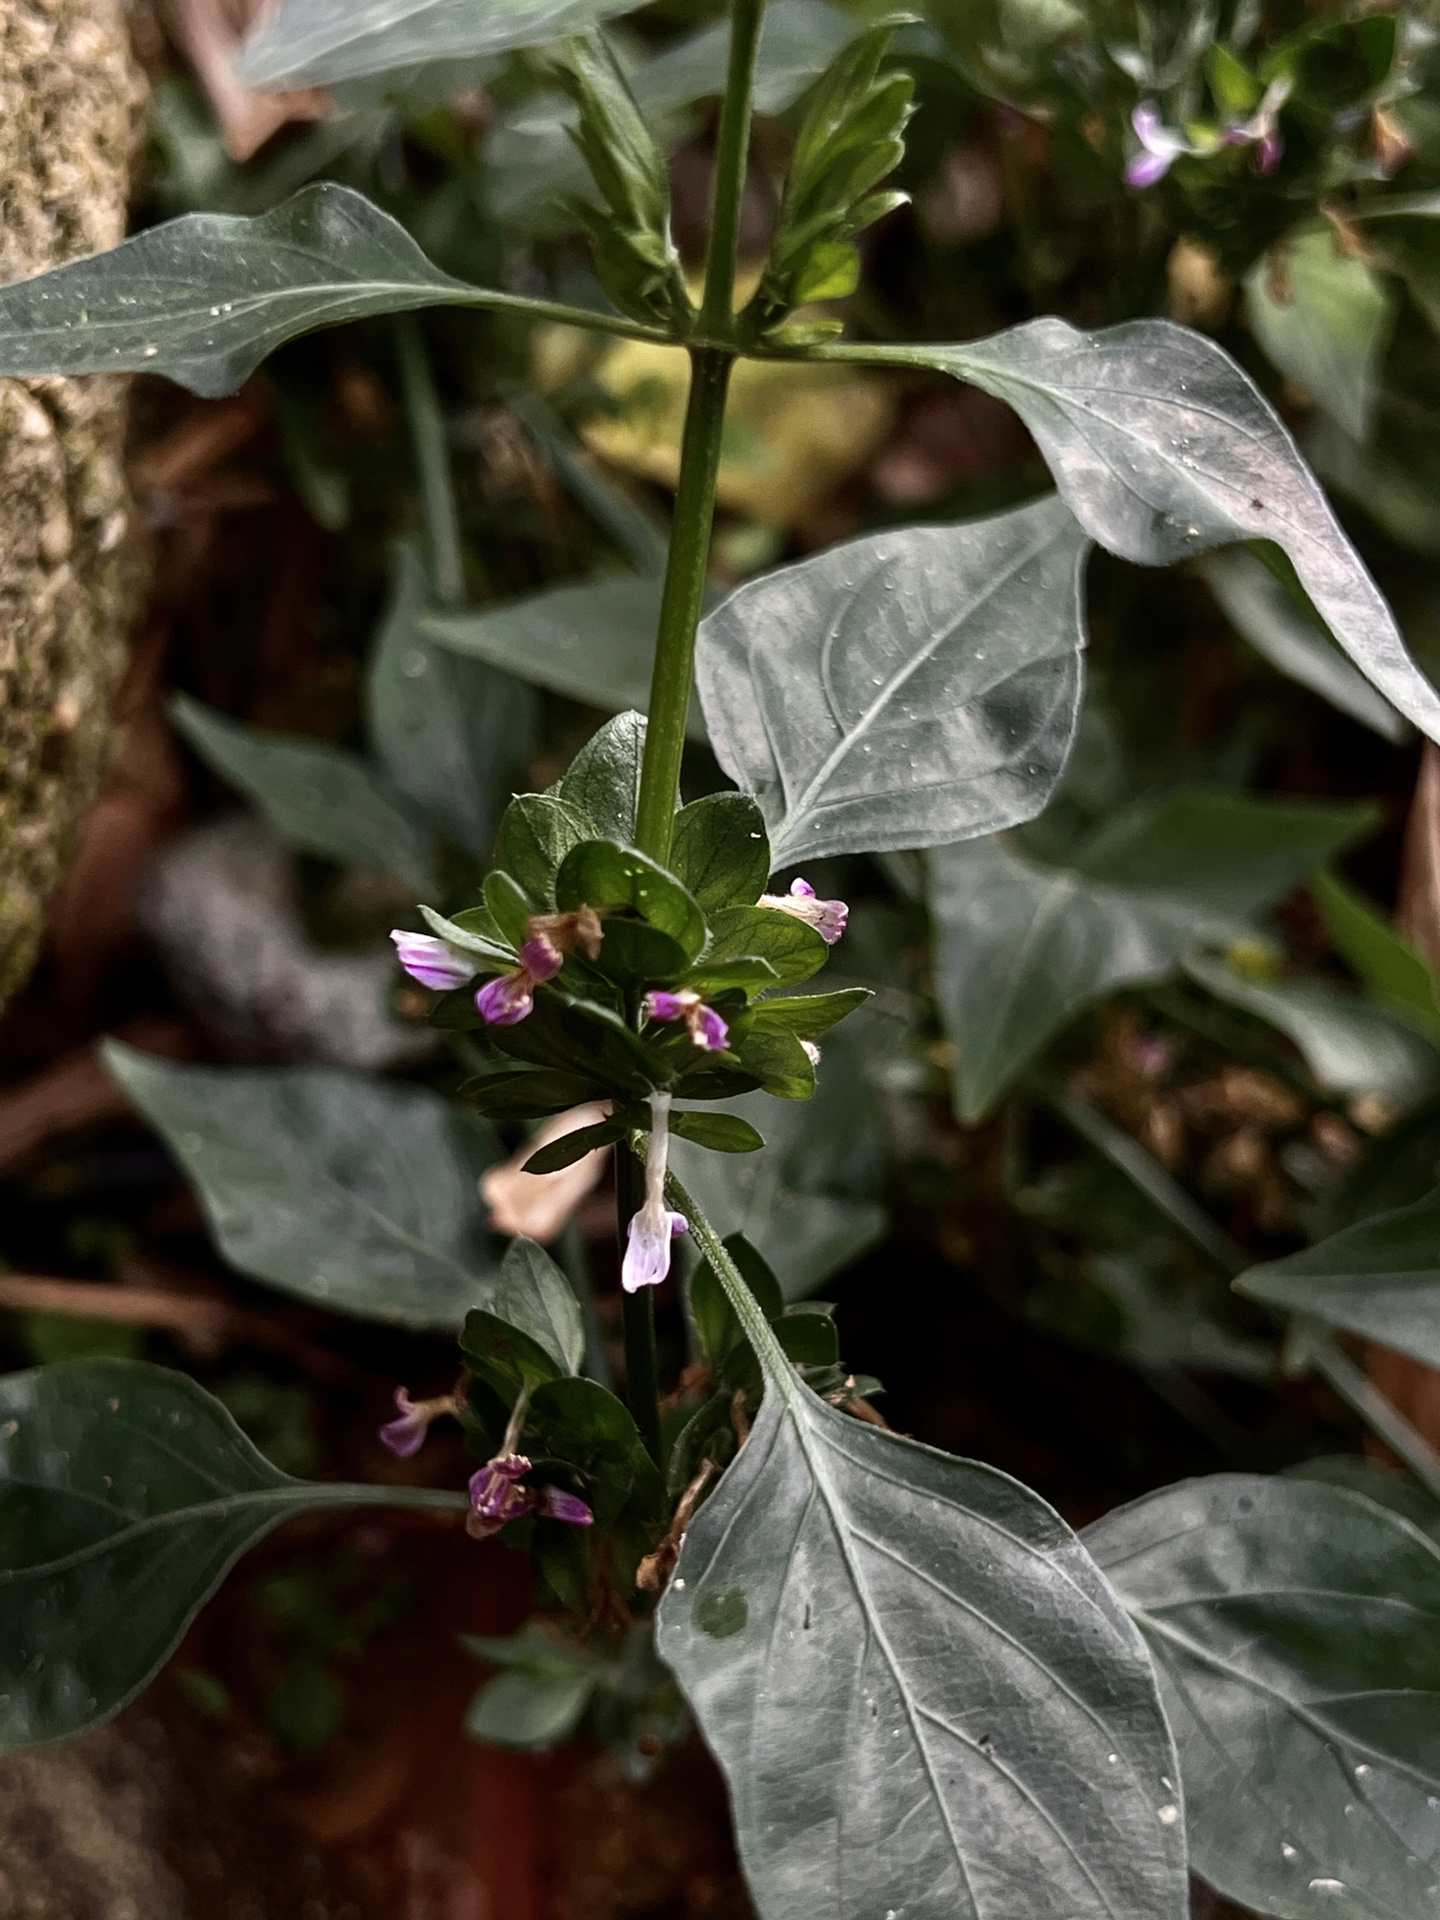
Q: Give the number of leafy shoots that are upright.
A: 2